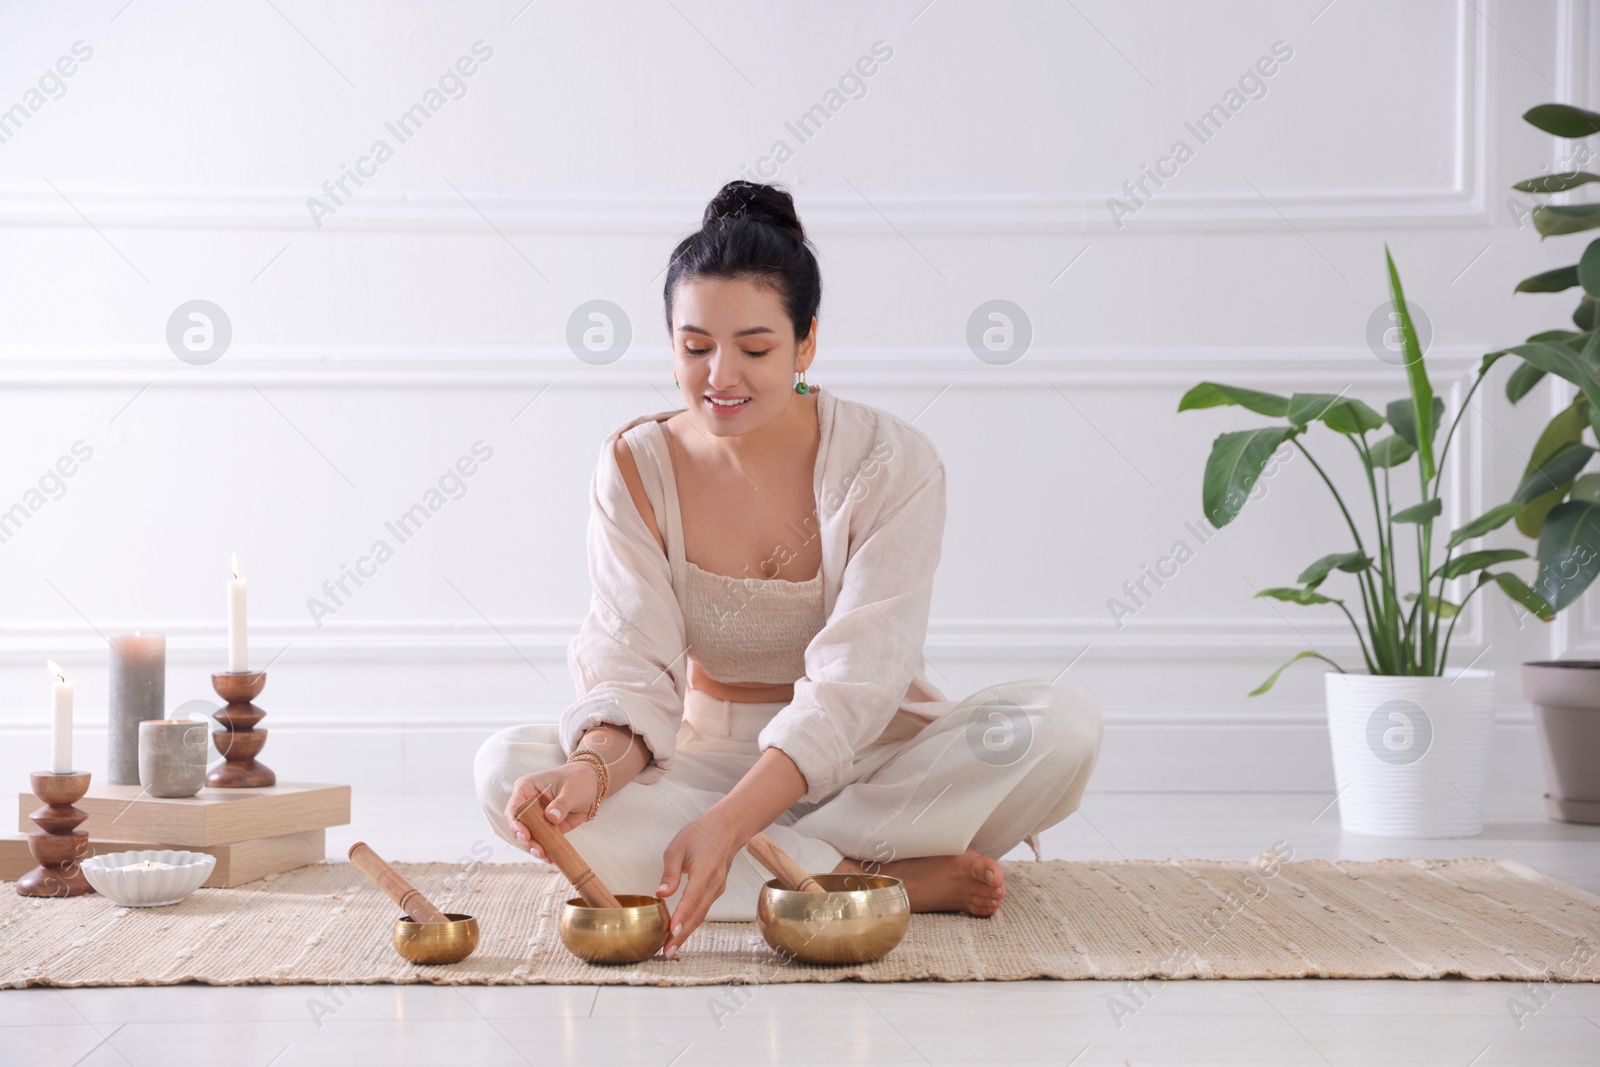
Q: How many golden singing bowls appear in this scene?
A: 3